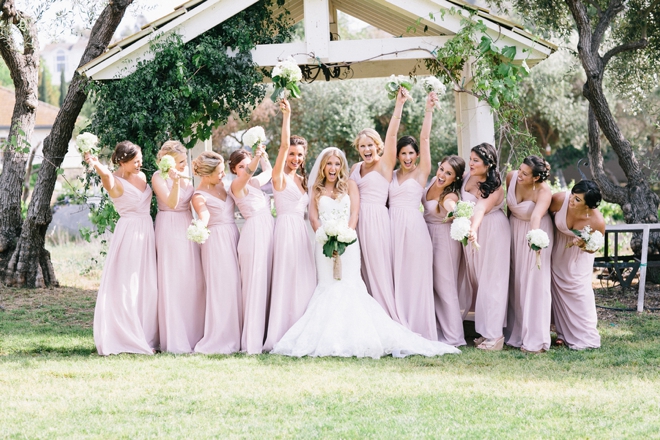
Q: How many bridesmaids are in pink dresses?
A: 11